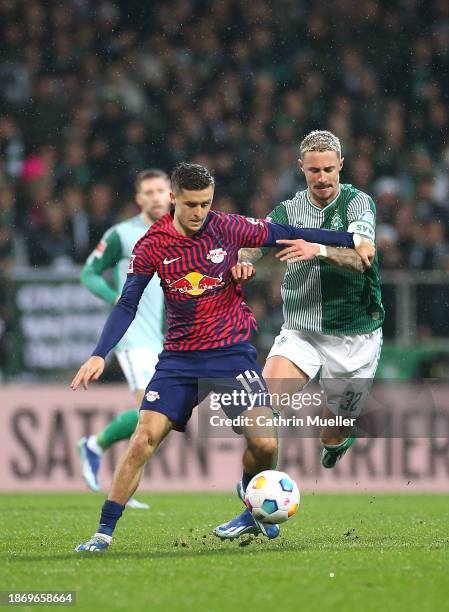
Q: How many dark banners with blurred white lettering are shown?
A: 1